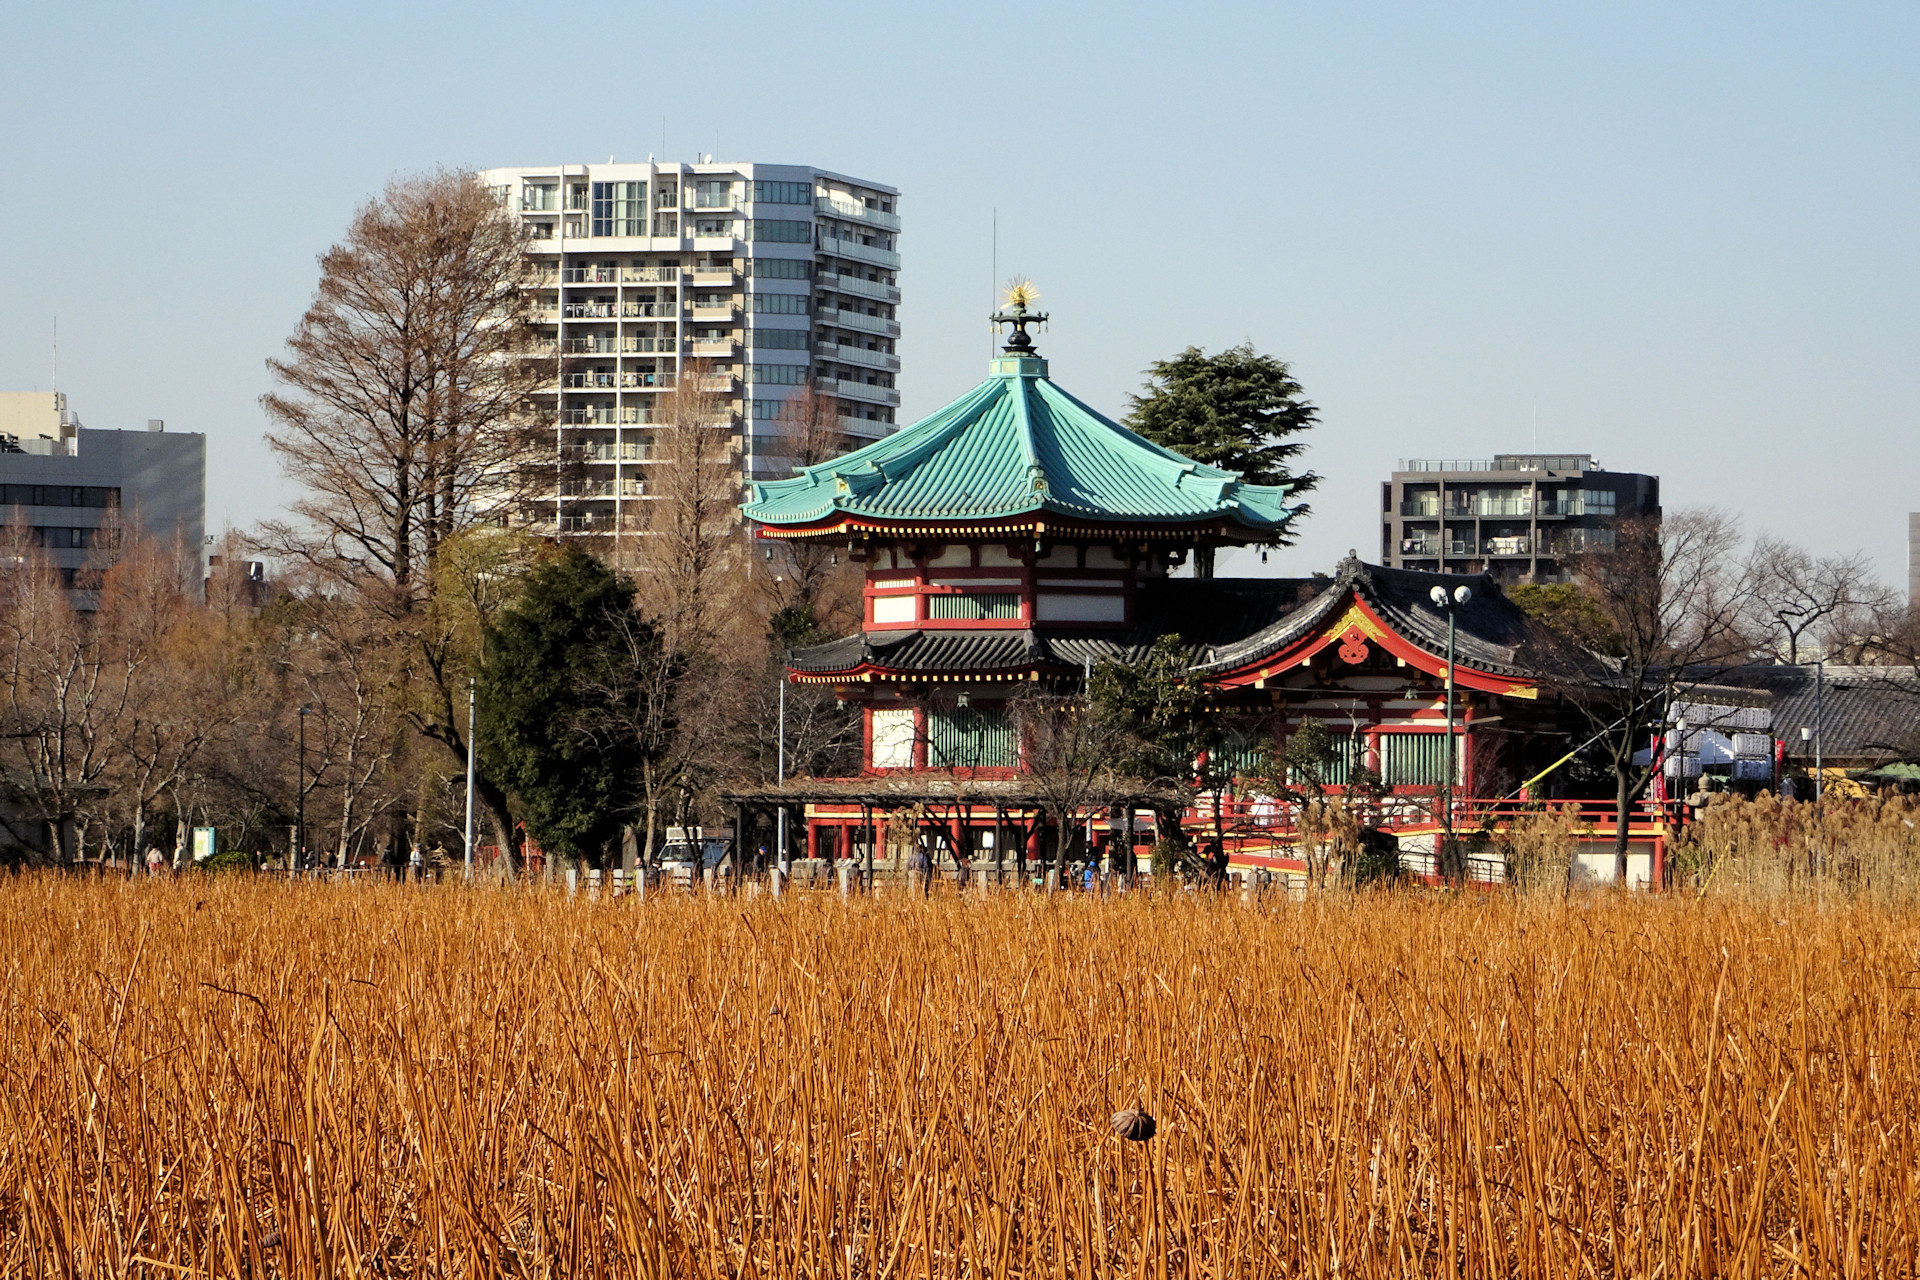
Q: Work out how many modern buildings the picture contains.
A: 3